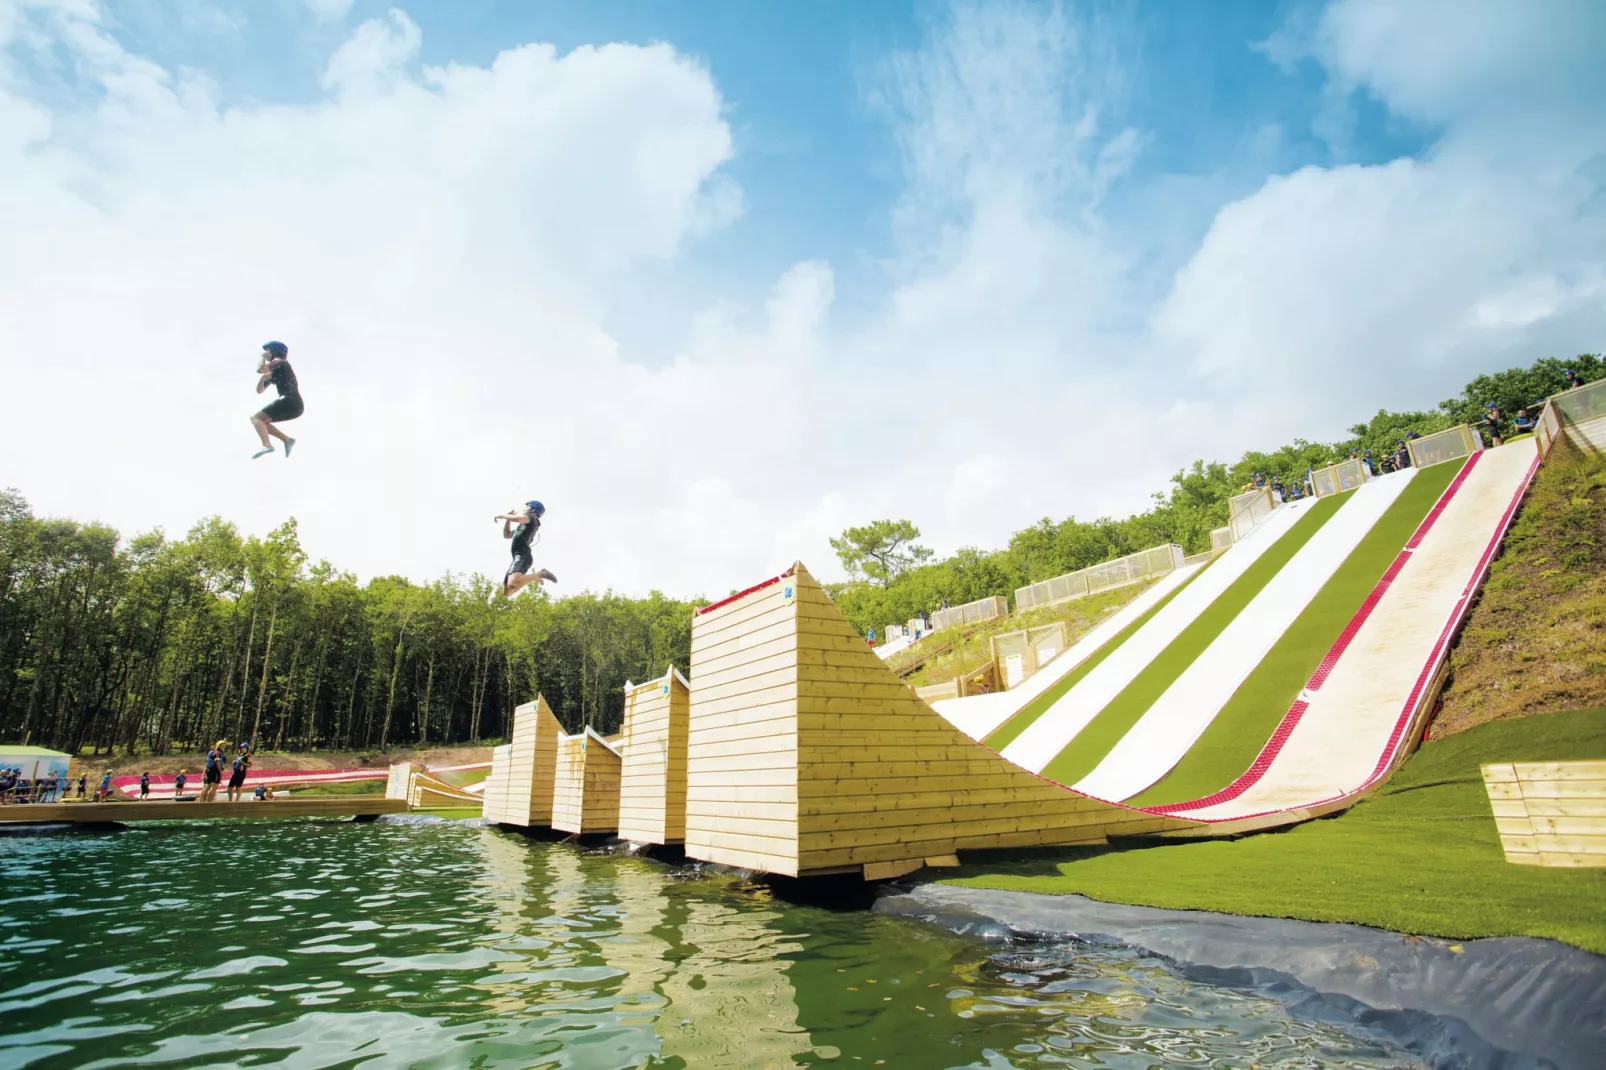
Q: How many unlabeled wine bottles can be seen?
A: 0